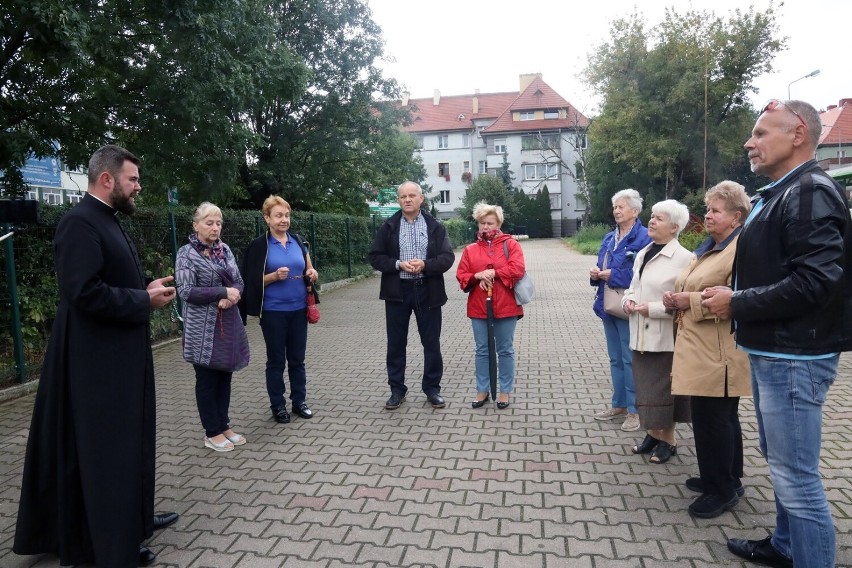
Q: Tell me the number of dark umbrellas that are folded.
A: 1